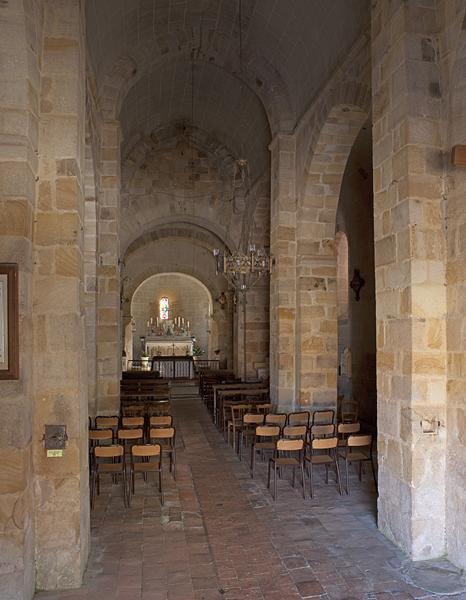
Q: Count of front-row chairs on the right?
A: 3